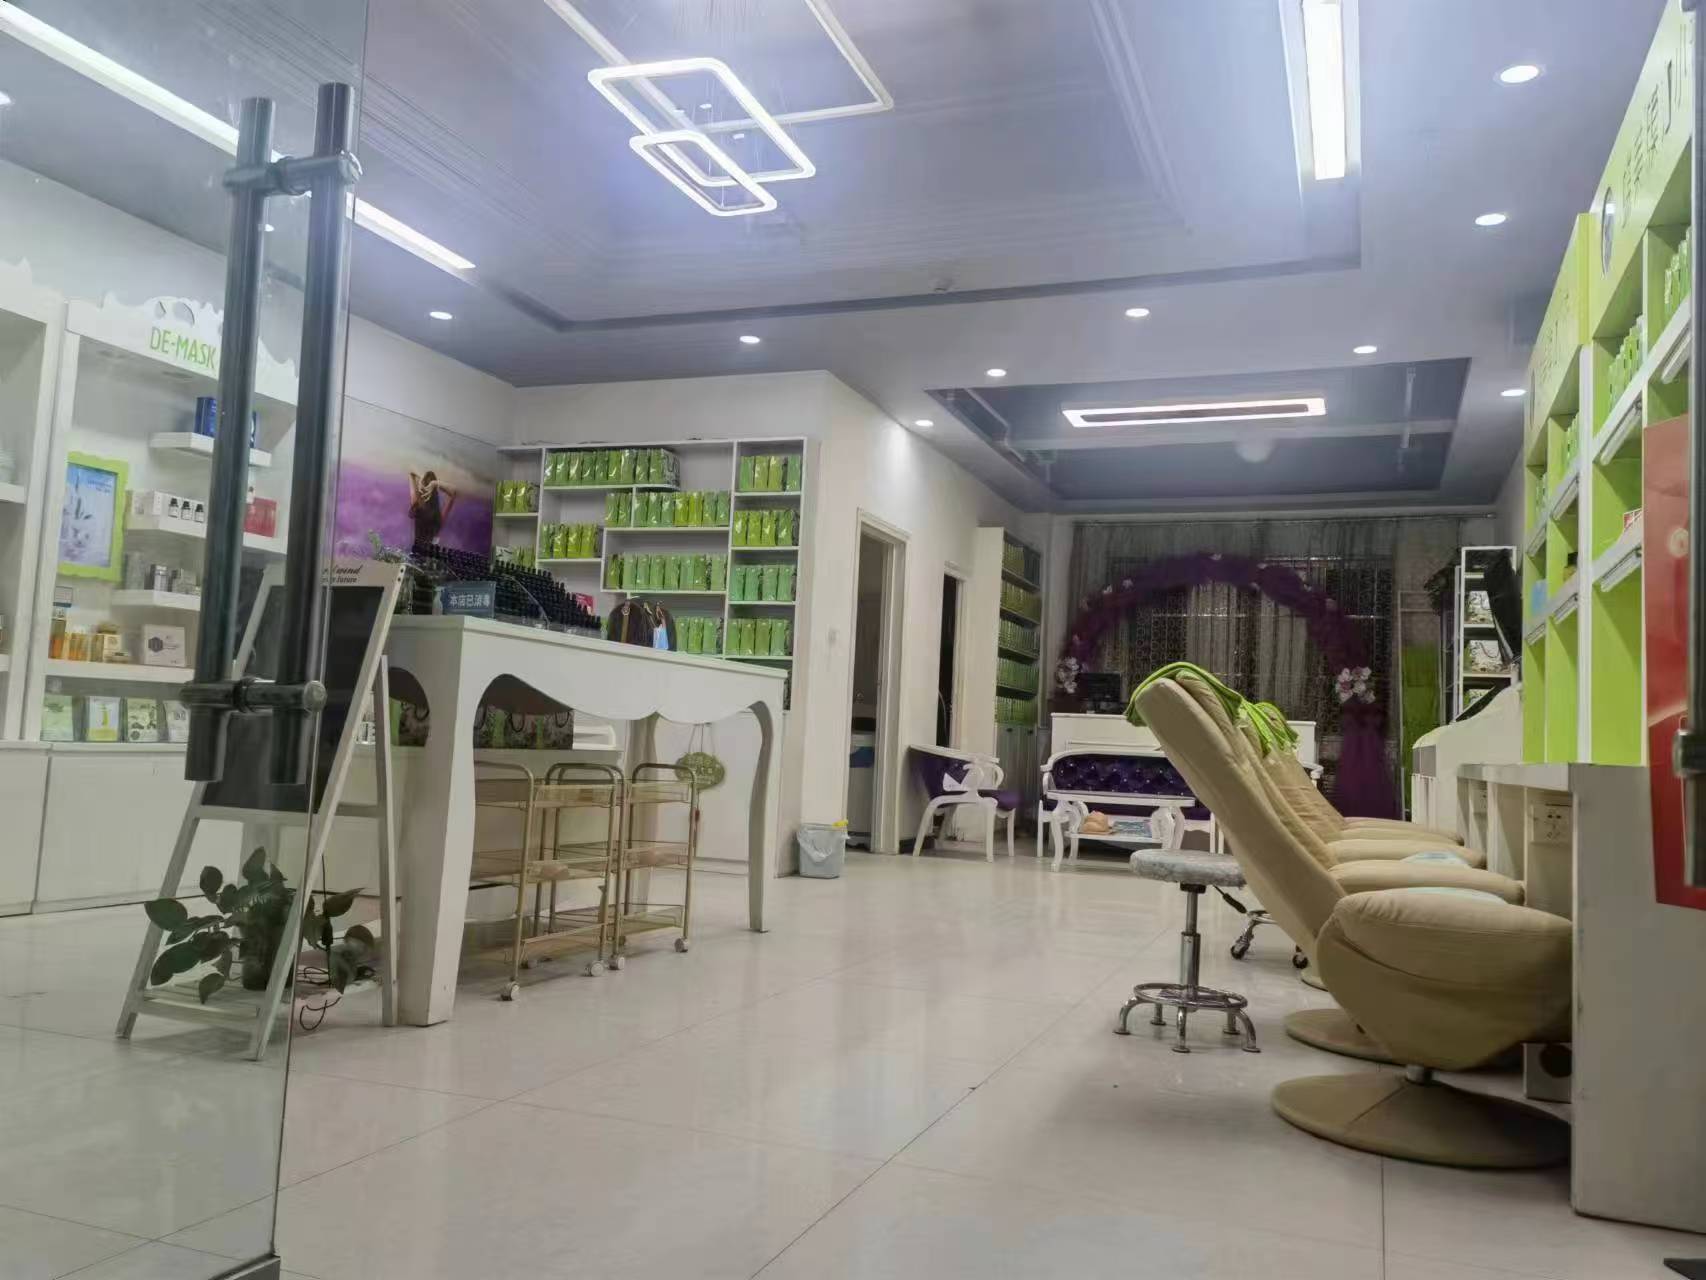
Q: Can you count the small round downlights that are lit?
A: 11